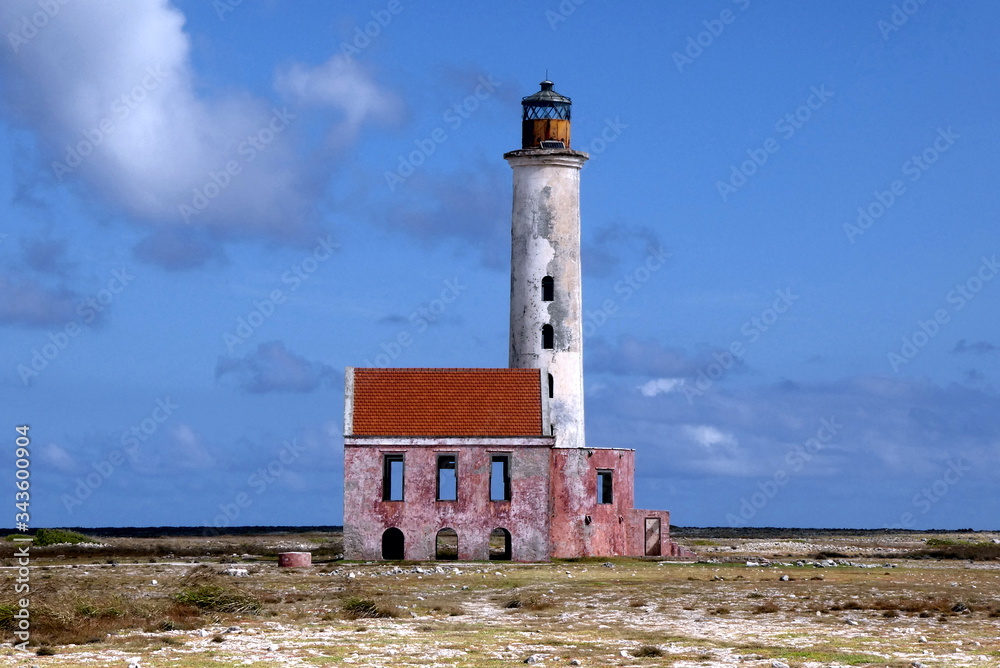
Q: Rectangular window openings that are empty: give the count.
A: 4